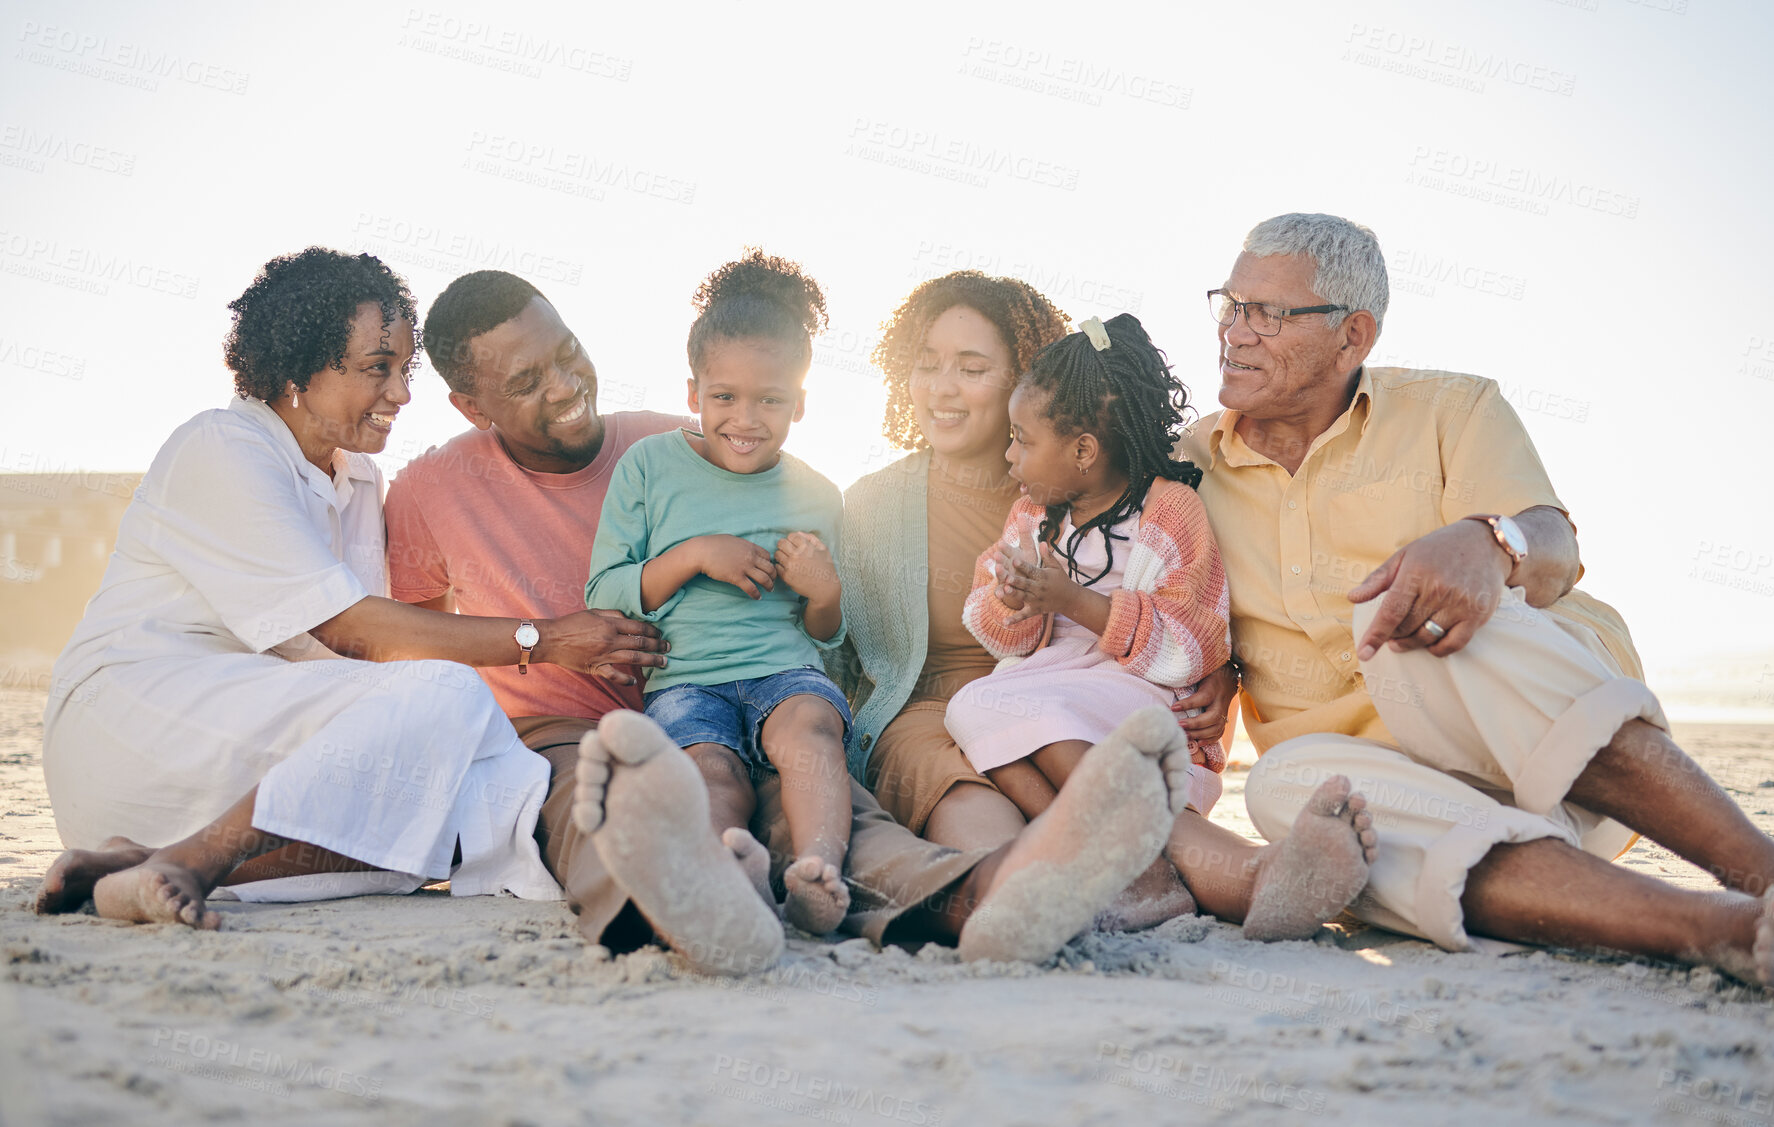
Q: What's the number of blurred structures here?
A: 1